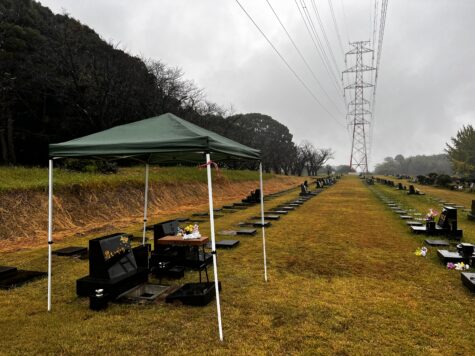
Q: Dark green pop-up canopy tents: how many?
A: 1